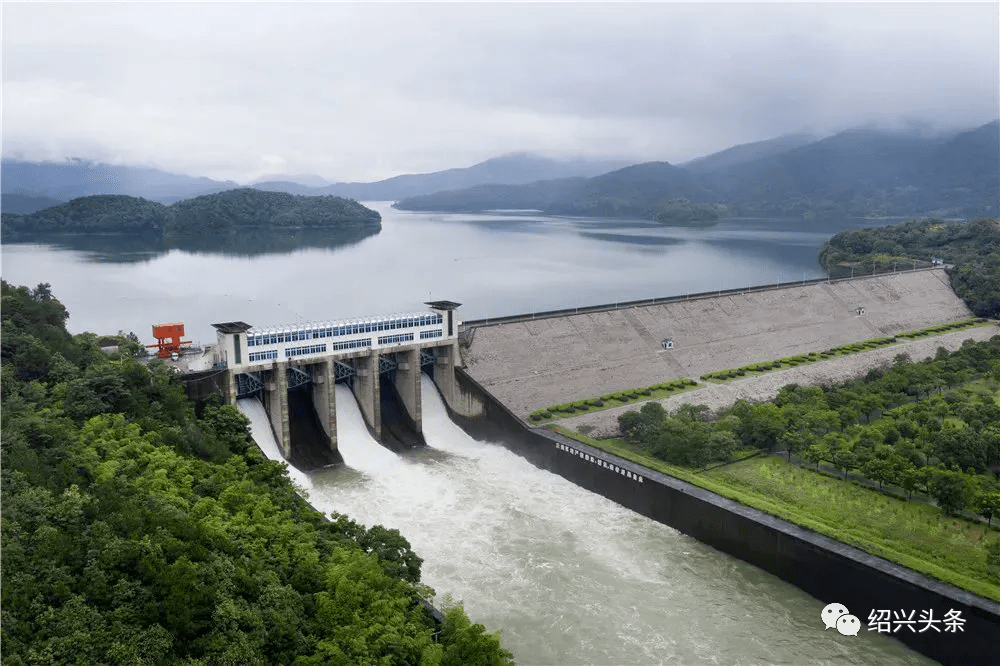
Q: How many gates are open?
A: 3